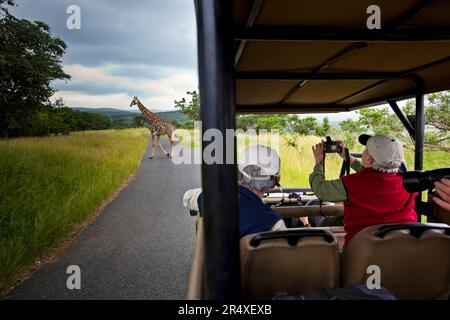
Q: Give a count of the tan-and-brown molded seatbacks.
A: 2